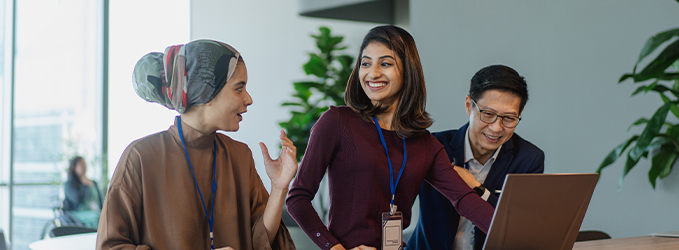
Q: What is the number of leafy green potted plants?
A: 2